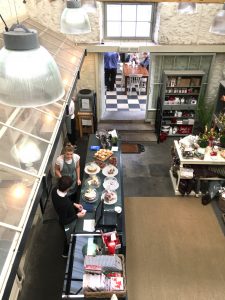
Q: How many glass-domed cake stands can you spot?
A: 6